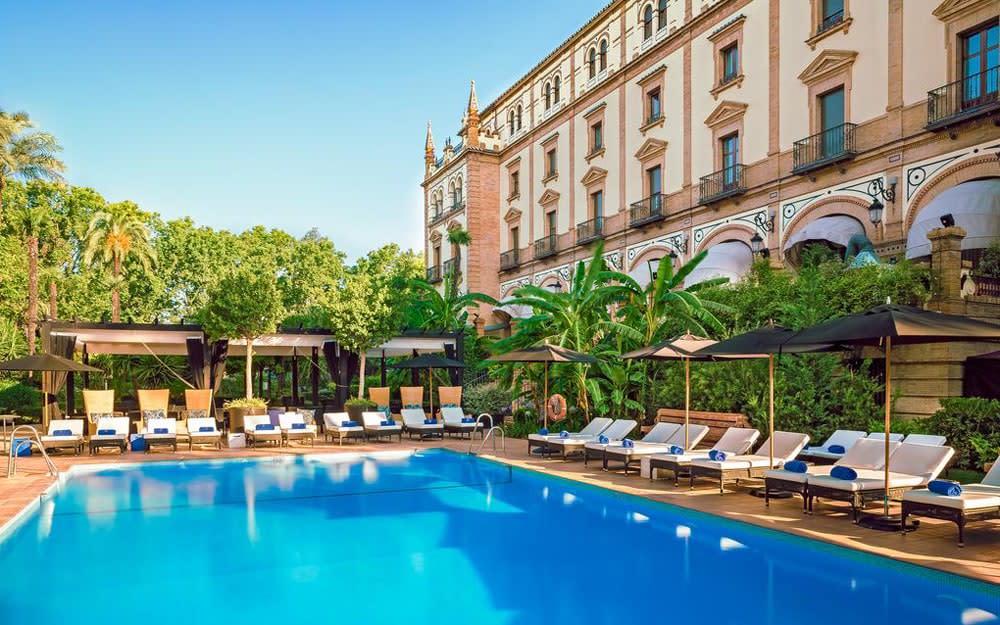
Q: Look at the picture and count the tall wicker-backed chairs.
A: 6